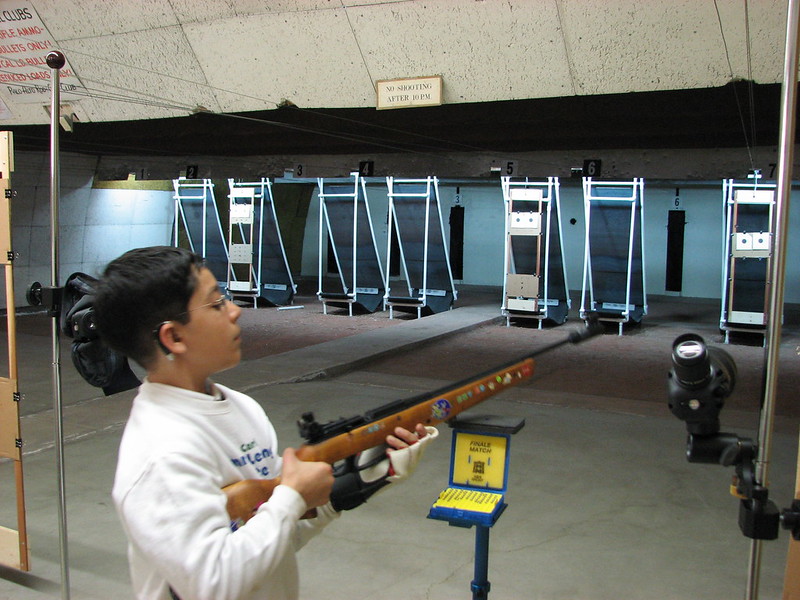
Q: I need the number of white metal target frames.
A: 7